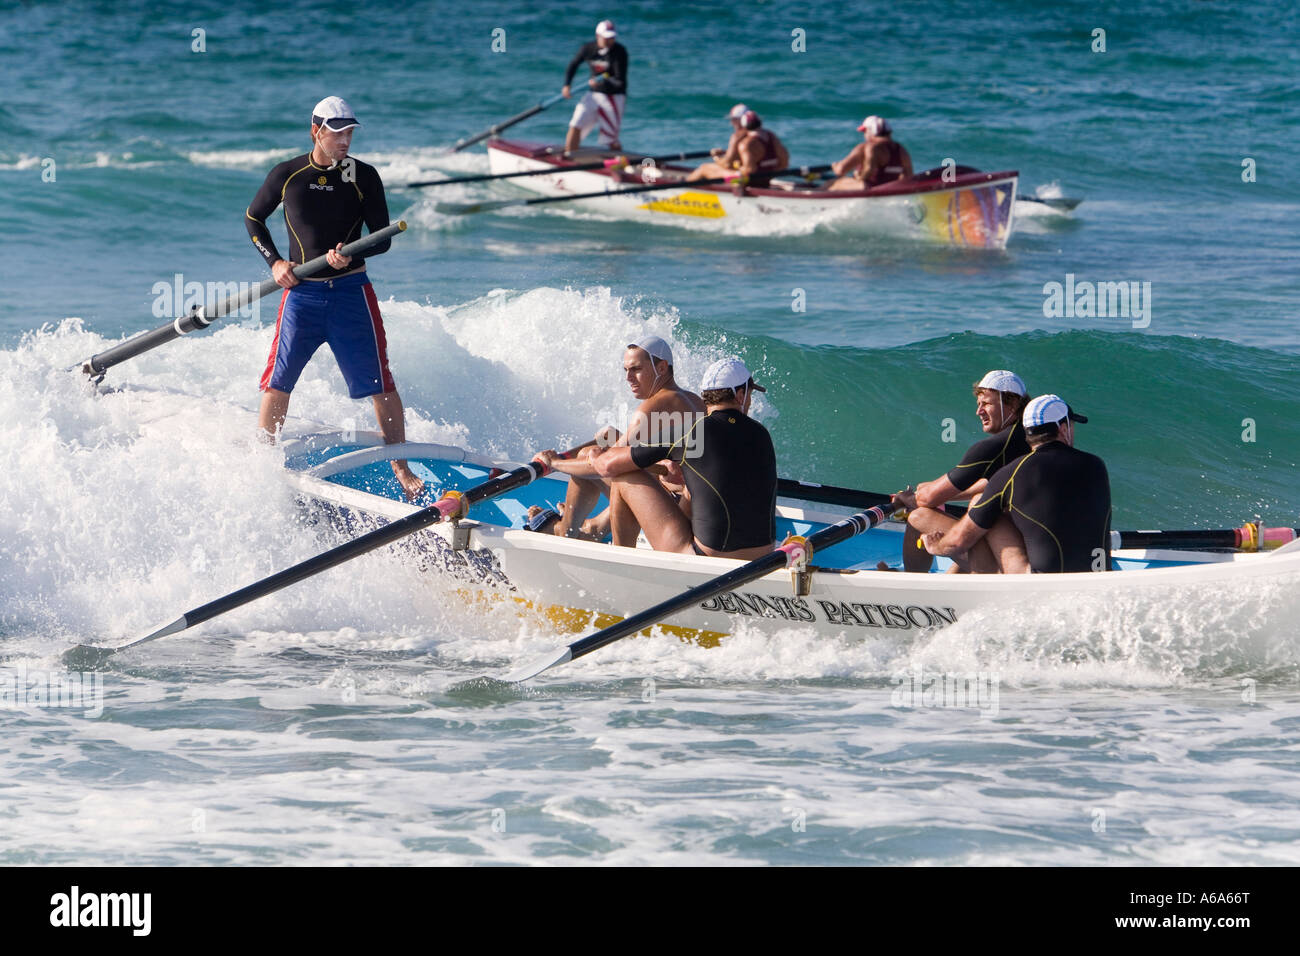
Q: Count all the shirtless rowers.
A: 1